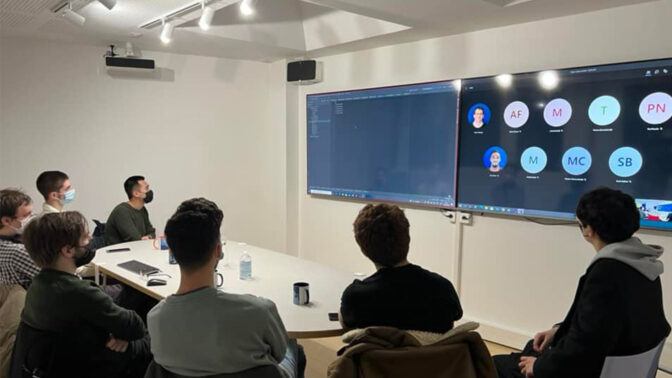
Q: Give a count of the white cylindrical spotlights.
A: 5